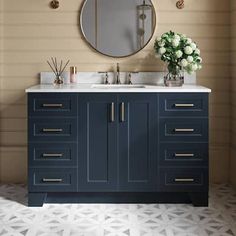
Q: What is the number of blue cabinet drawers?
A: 8